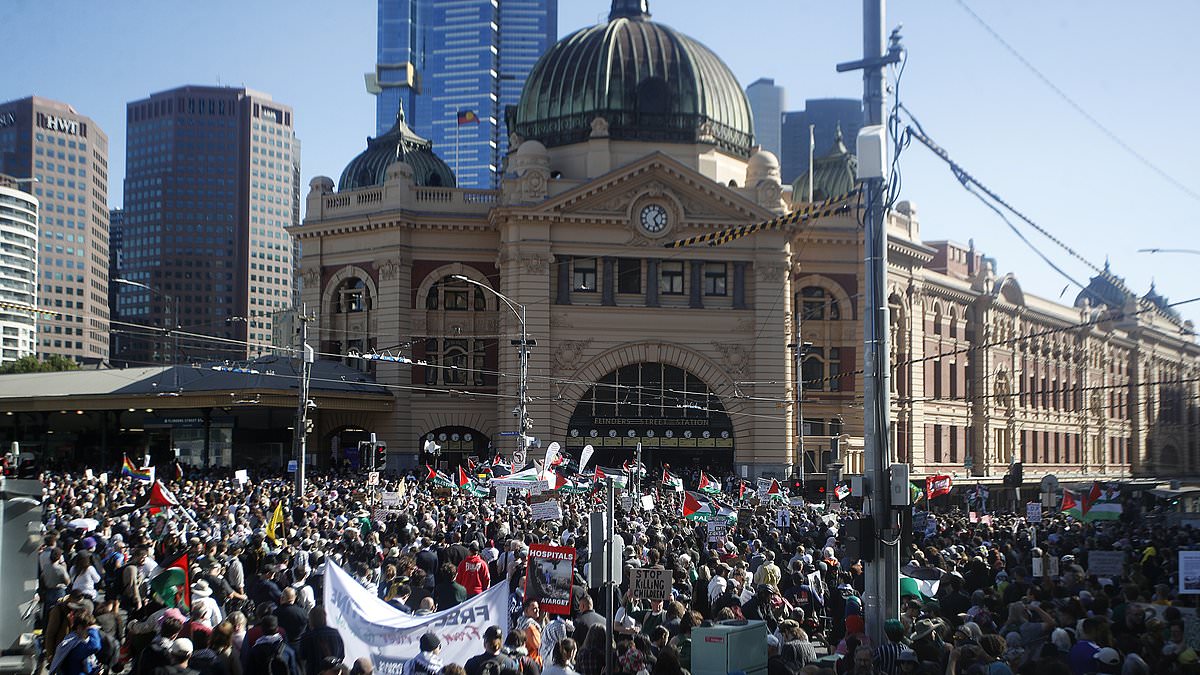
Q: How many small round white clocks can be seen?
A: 13